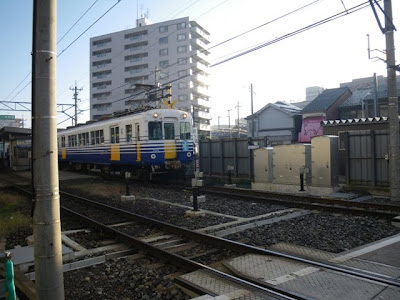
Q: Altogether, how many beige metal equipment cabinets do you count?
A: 3